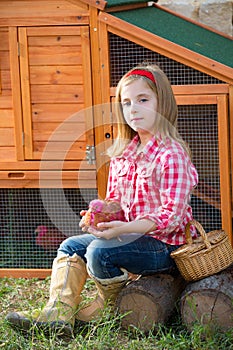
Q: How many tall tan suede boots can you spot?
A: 2